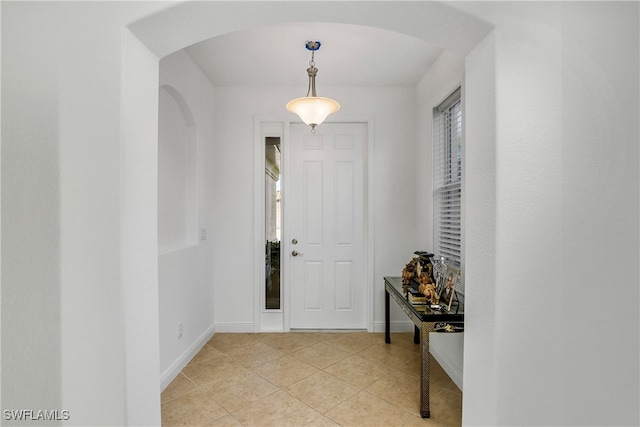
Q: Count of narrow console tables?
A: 1